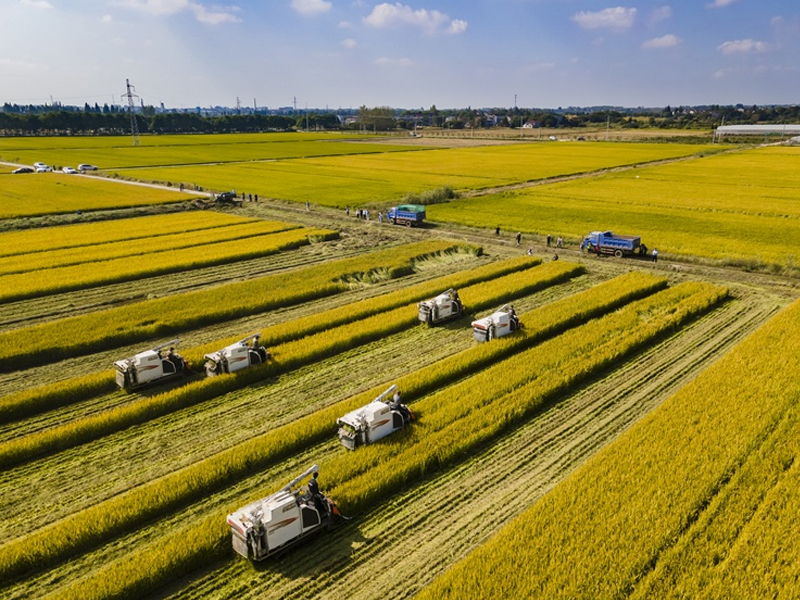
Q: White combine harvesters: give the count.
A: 6